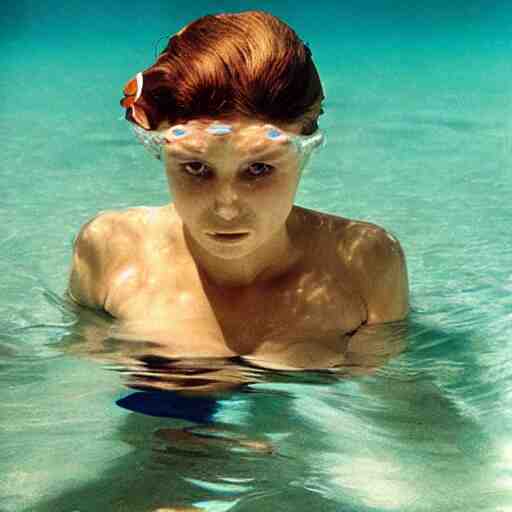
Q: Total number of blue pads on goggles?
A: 3